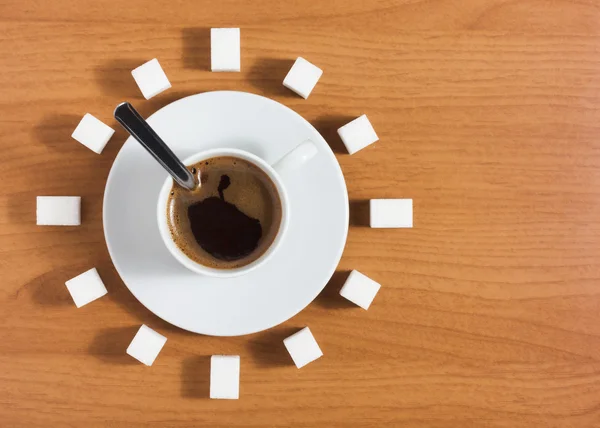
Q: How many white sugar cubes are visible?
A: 12